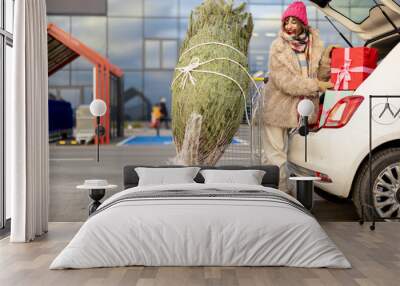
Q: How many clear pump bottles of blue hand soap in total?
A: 0